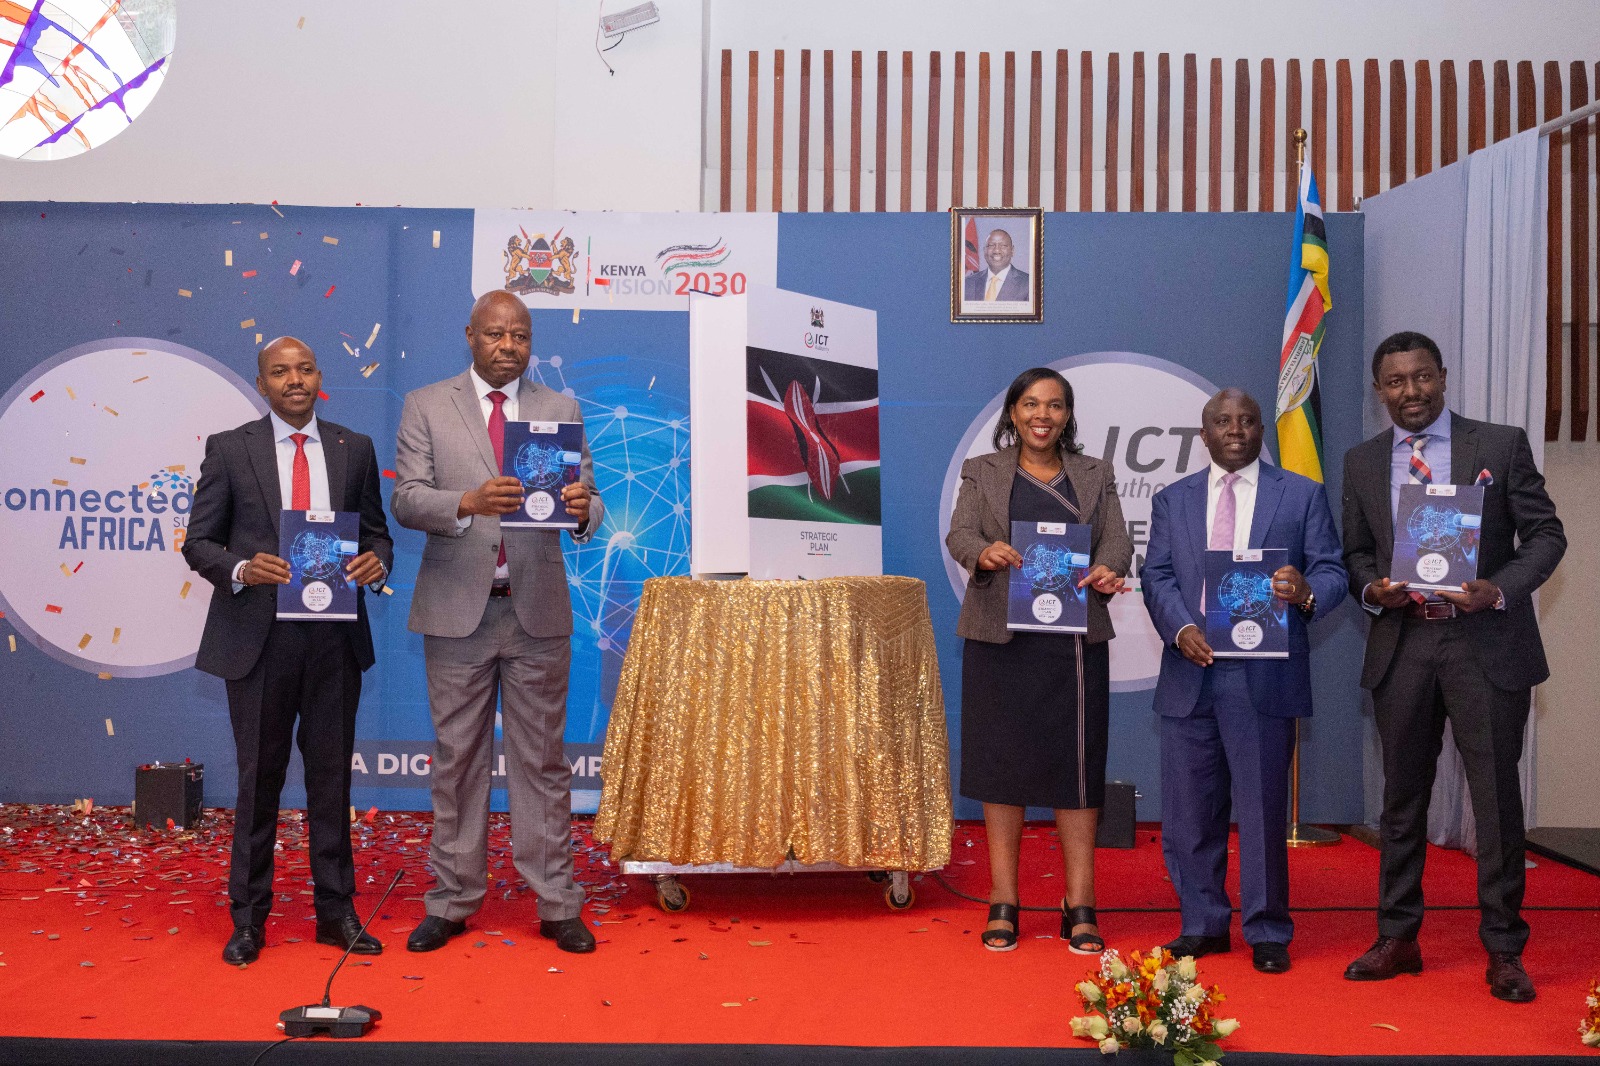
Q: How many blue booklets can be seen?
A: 5